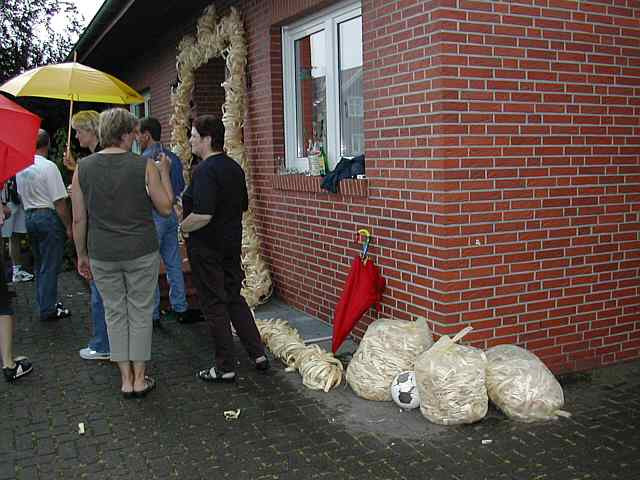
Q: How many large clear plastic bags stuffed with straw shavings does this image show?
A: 3